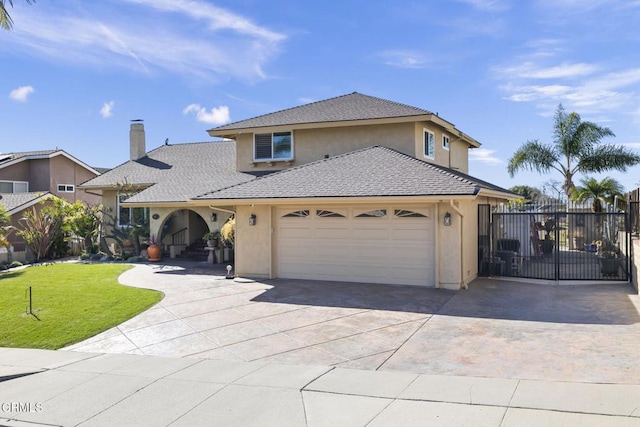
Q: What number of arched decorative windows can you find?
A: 4